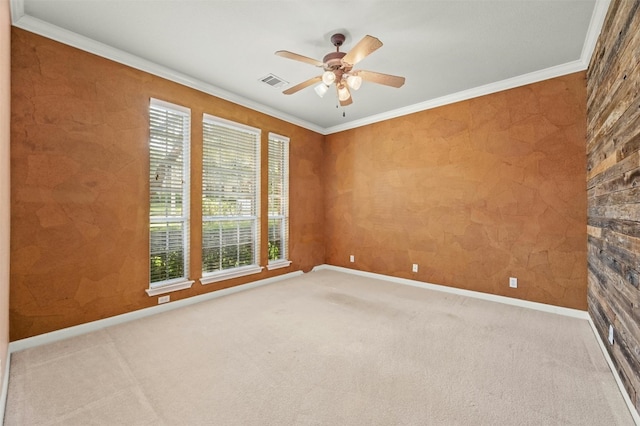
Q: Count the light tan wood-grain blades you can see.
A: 5